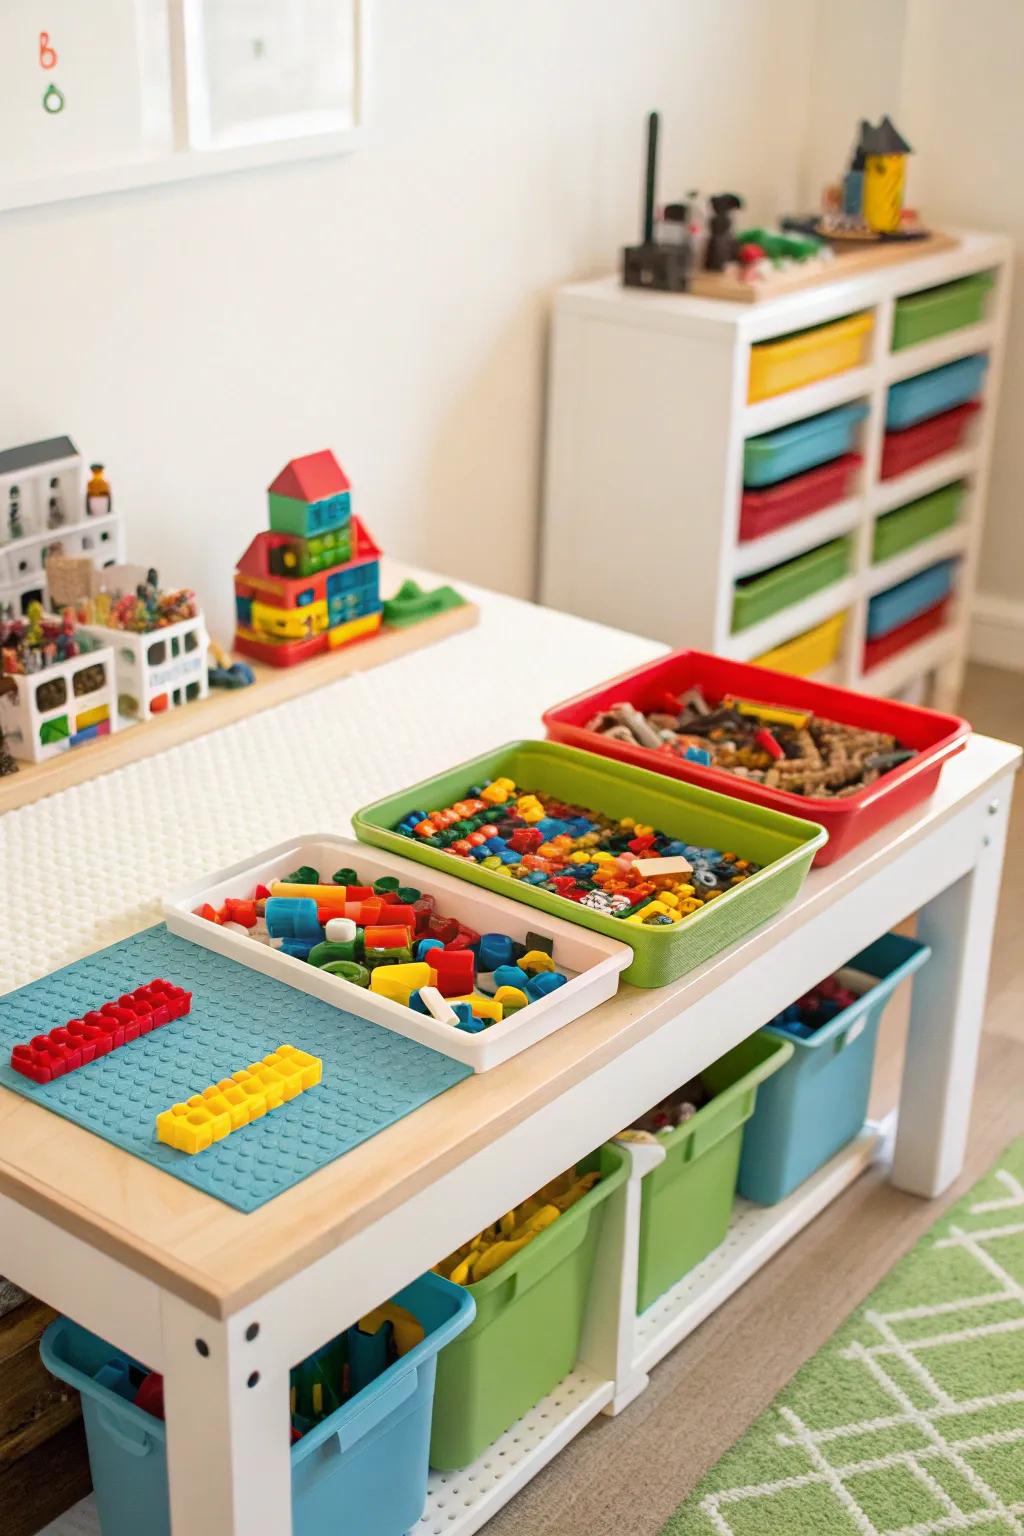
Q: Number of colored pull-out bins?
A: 11